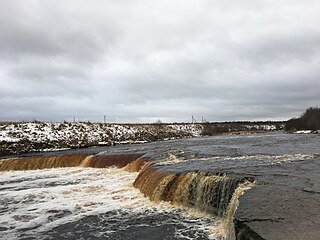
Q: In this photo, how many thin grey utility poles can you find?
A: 4